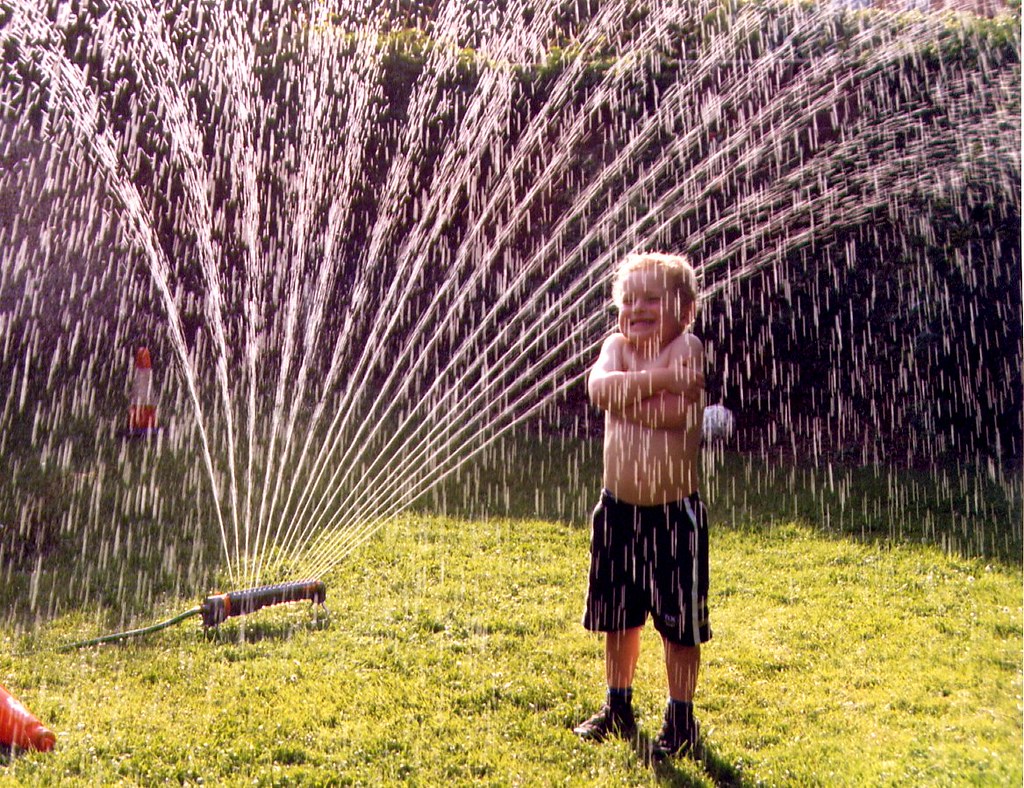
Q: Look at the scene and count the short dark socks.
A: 2